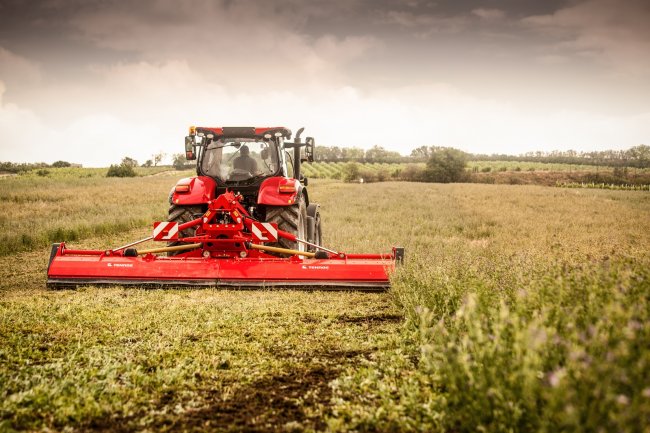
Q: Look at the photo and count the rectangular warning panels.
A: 2